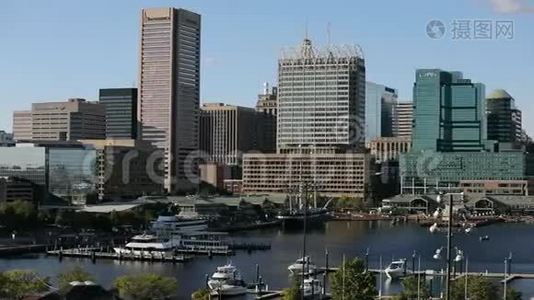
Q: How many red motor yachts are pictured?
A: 0